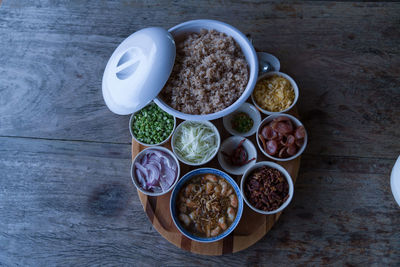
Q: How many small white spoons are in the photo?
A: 0